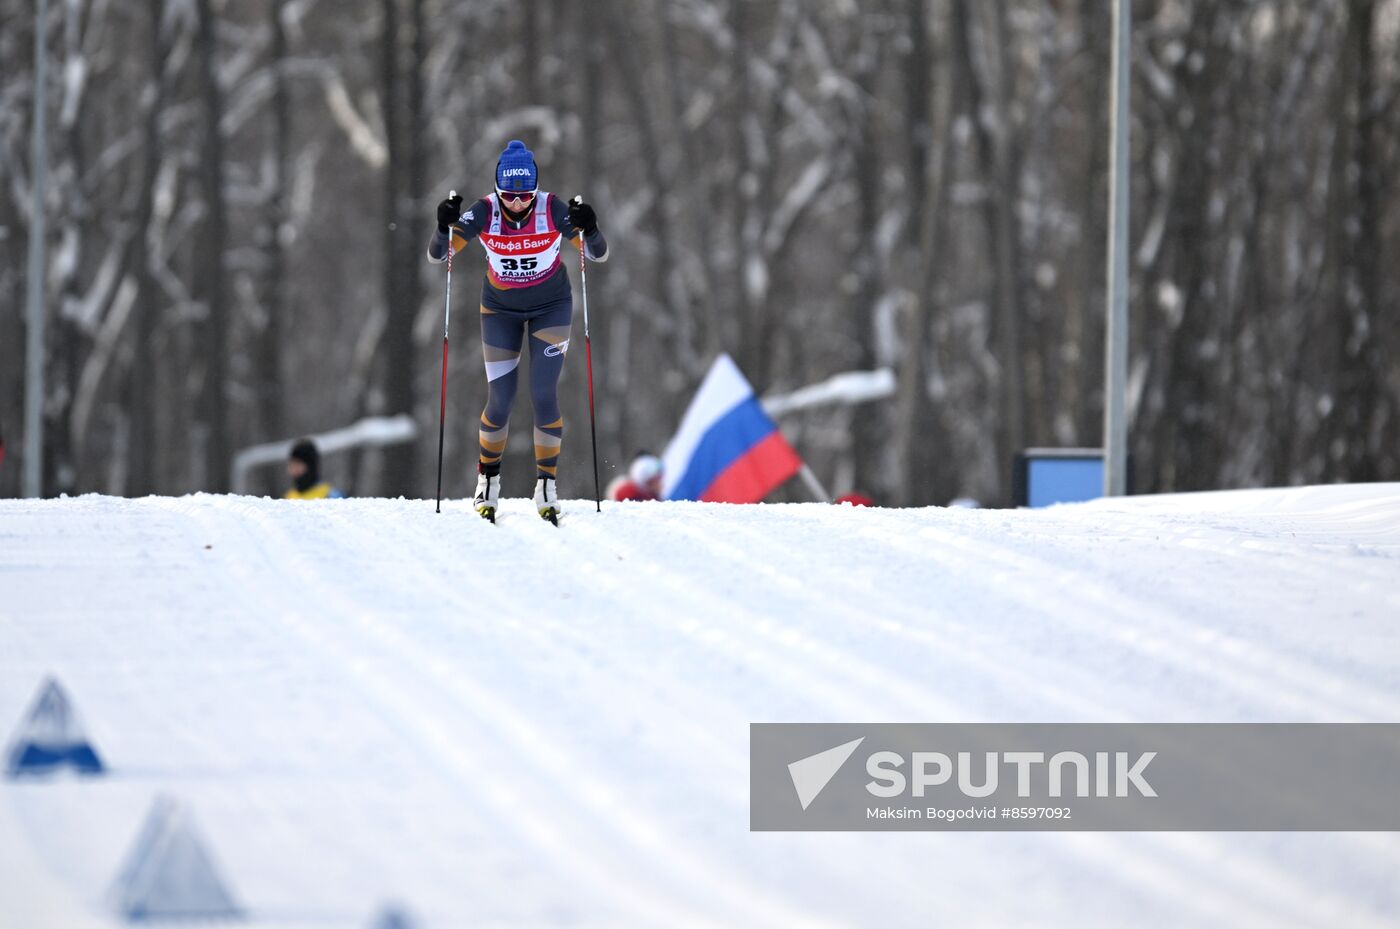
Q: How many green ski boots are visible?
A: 0